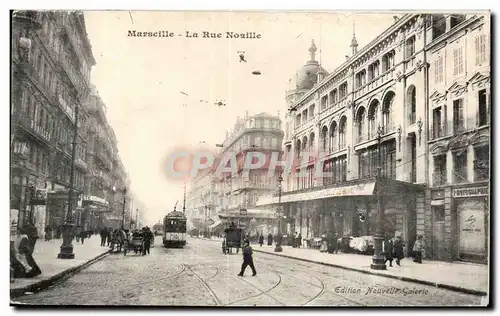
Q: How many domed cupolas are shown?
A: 1